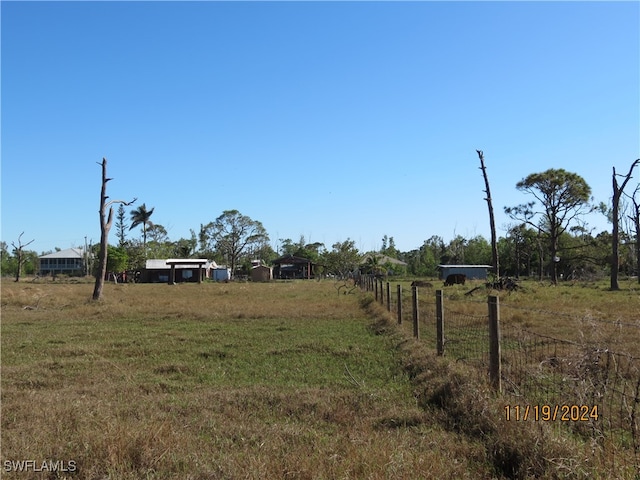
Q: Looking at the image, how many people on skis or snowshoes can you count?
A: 0